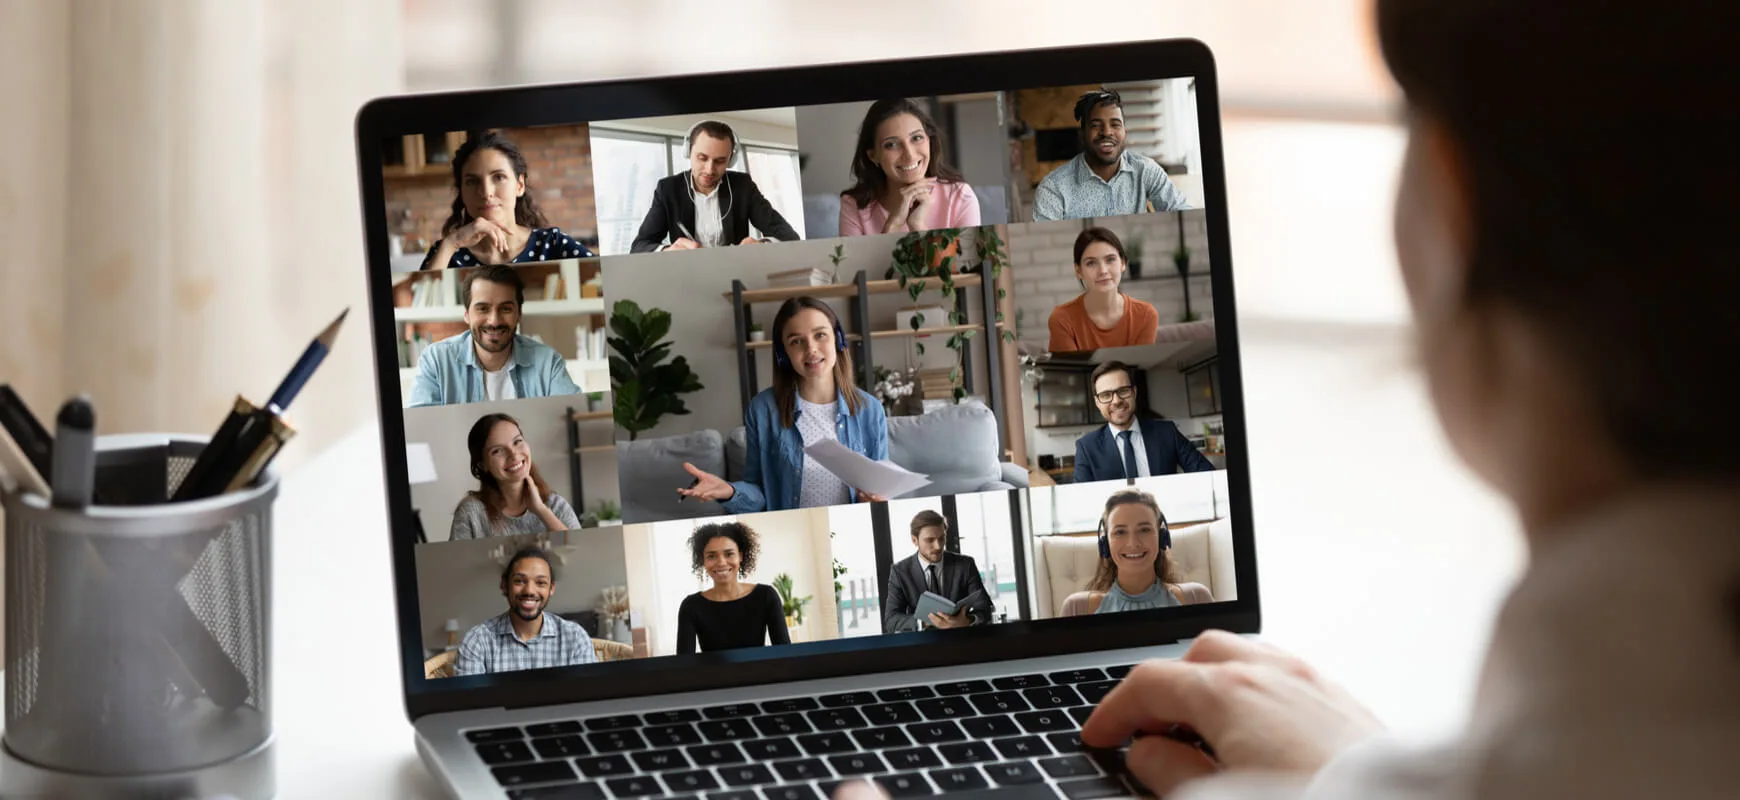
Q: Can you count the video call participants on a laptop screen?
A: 13